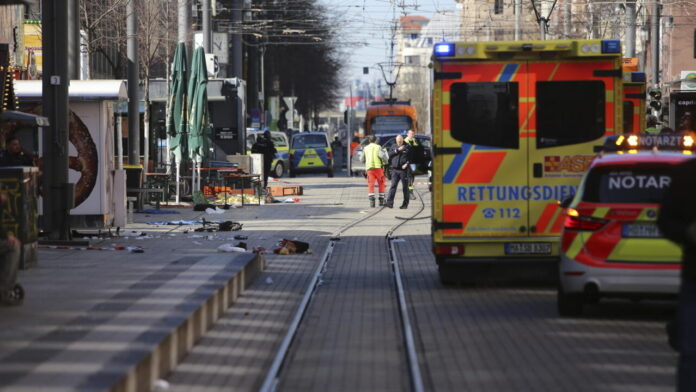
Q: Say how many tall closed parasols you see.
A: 2